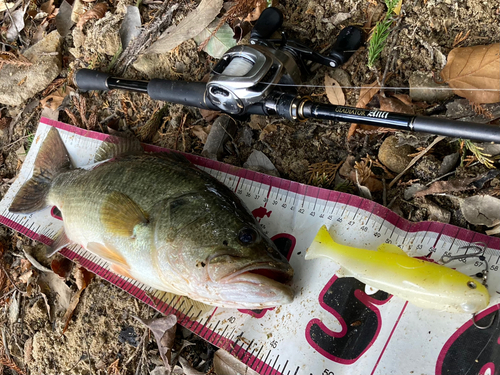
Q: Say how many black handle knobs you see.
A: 2